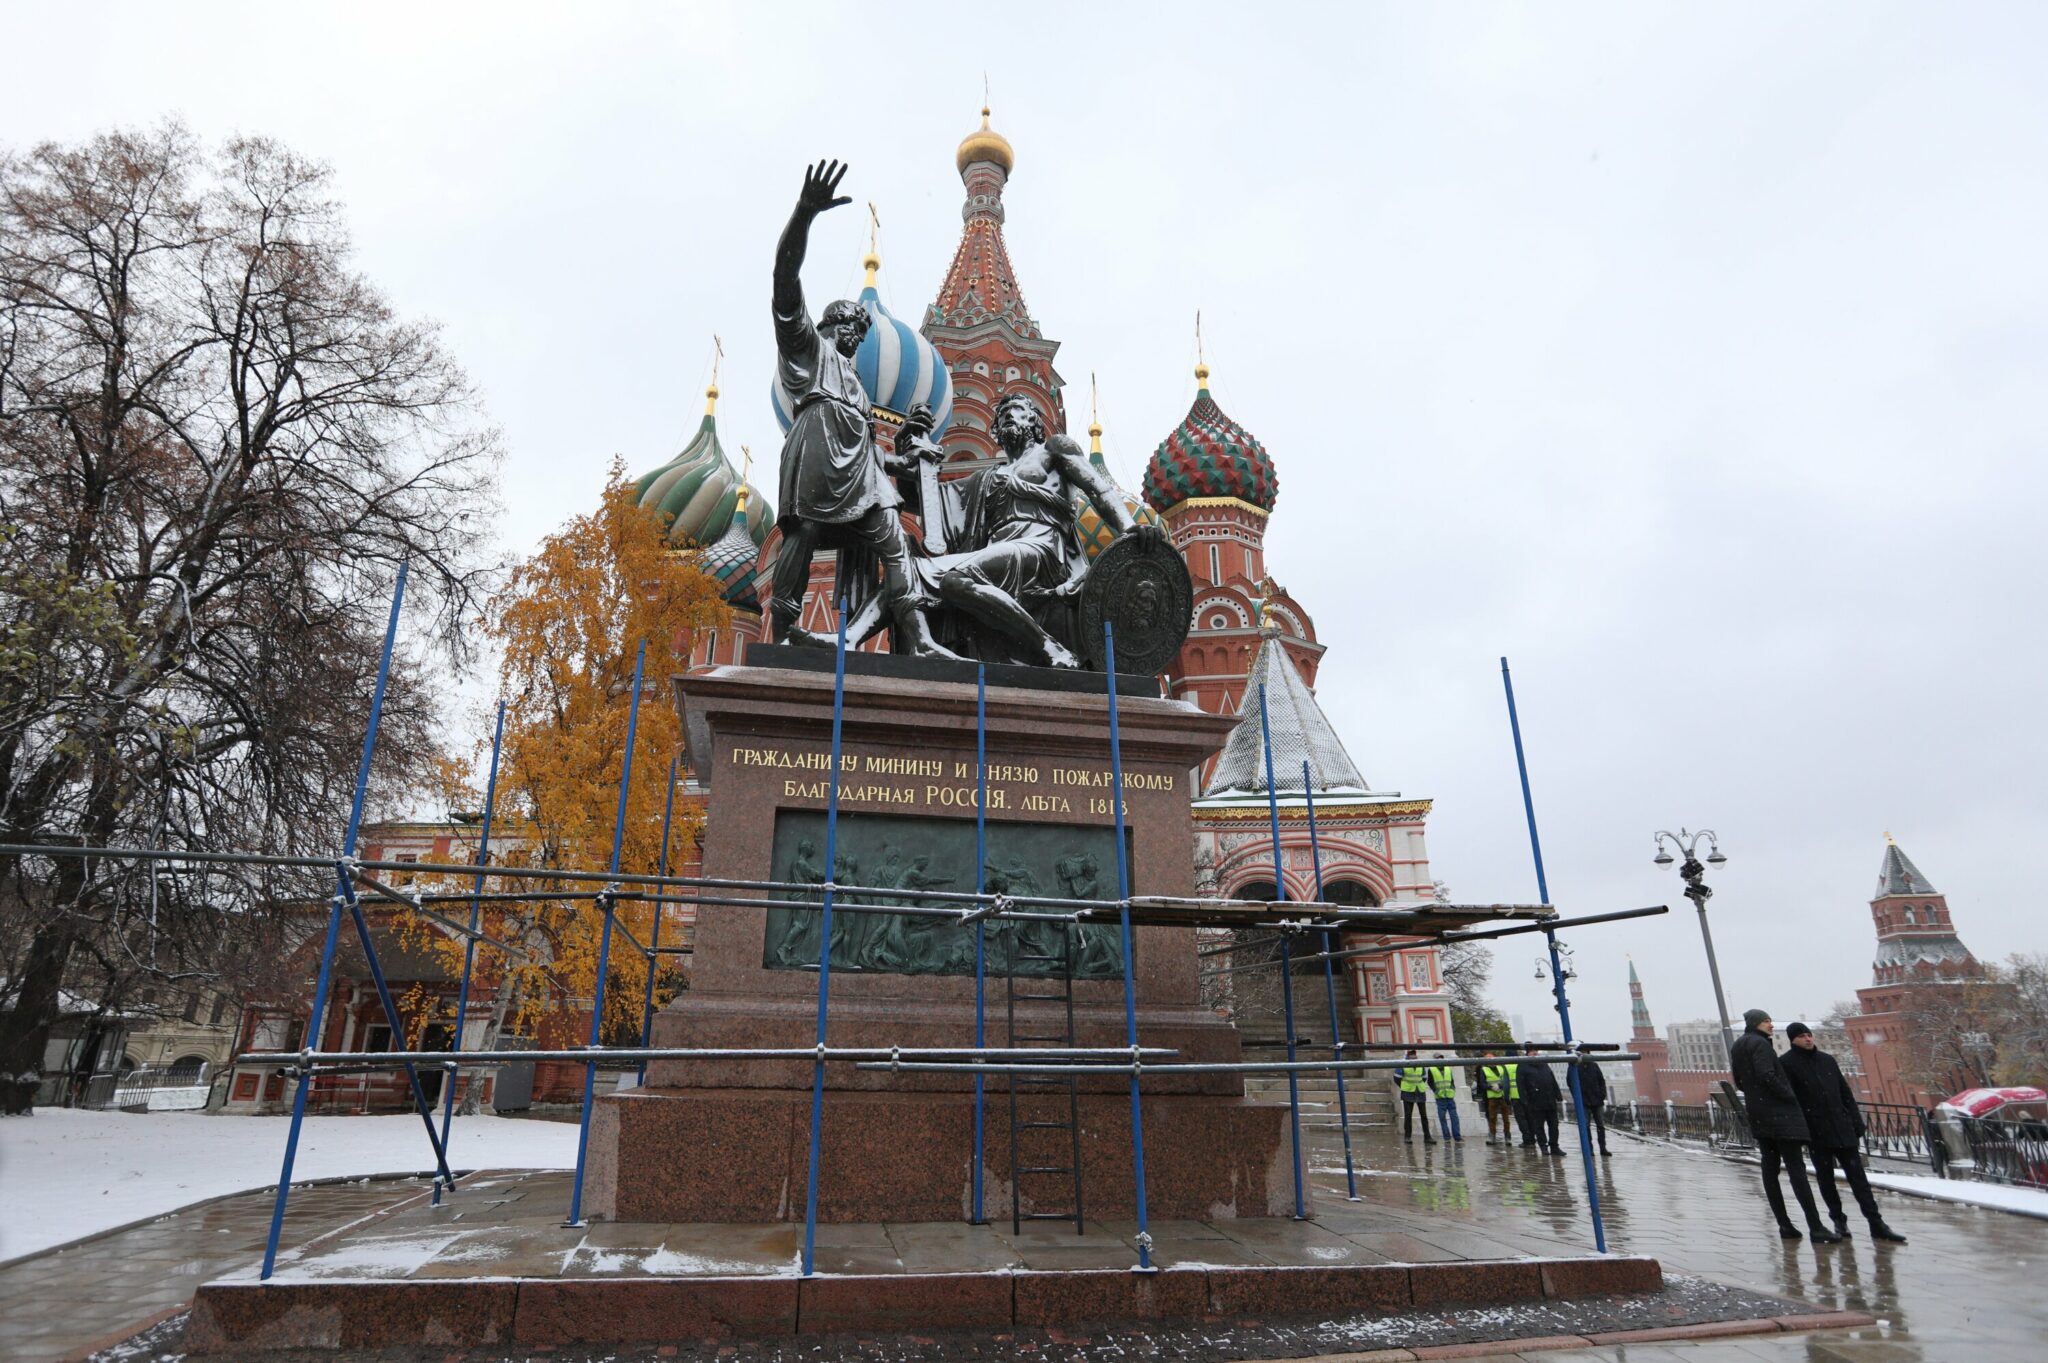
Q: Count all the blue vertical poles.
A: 10